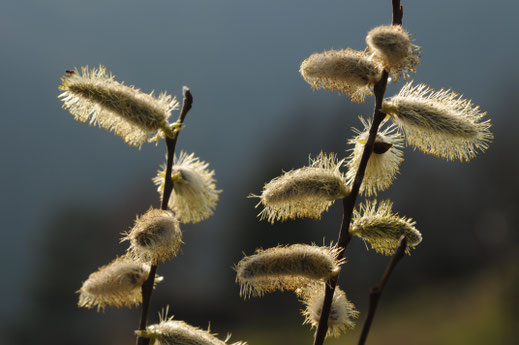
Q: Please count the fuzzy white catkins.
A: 13